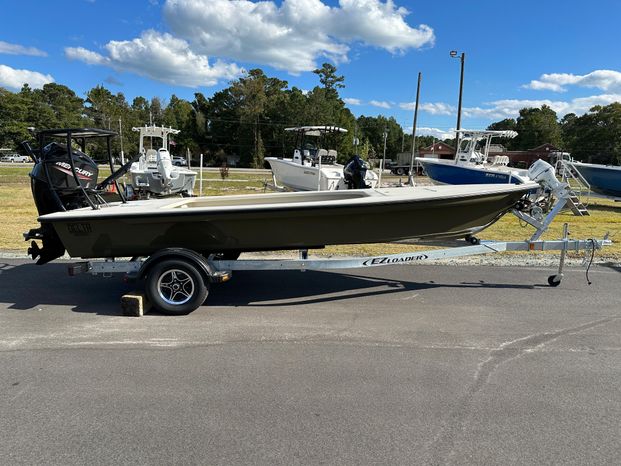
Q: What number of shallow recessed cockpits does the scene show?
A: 1